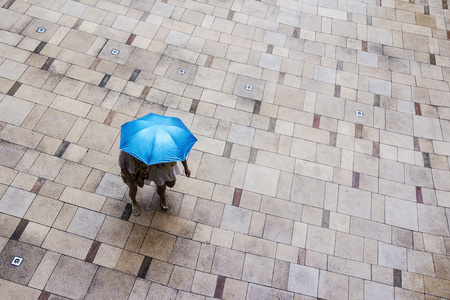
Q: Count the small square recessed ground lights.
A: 6